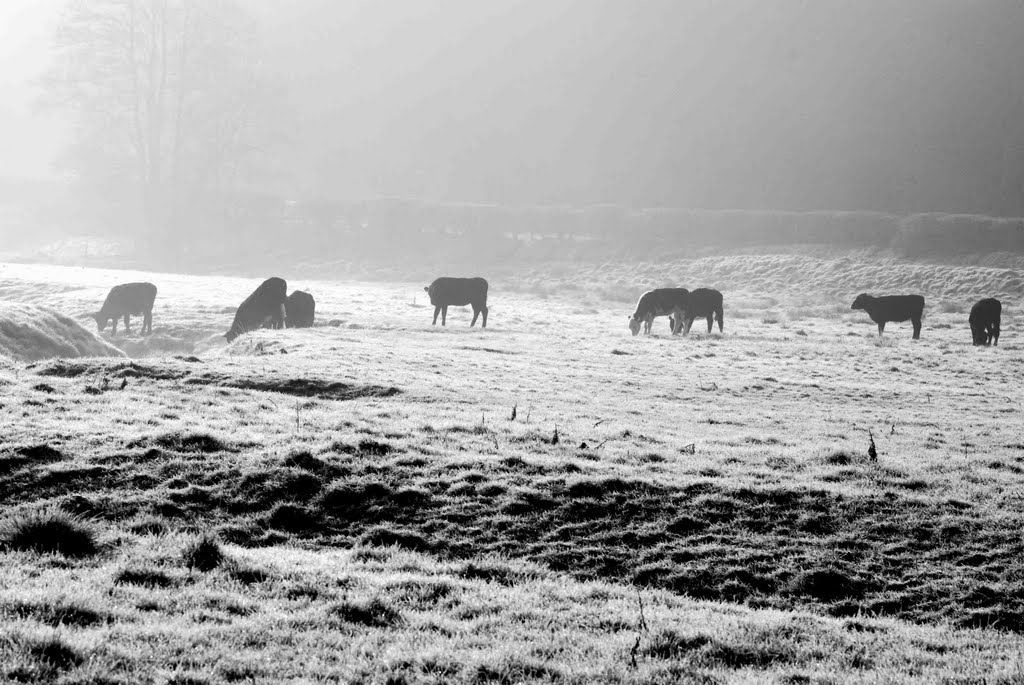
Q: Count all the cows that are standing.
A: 8